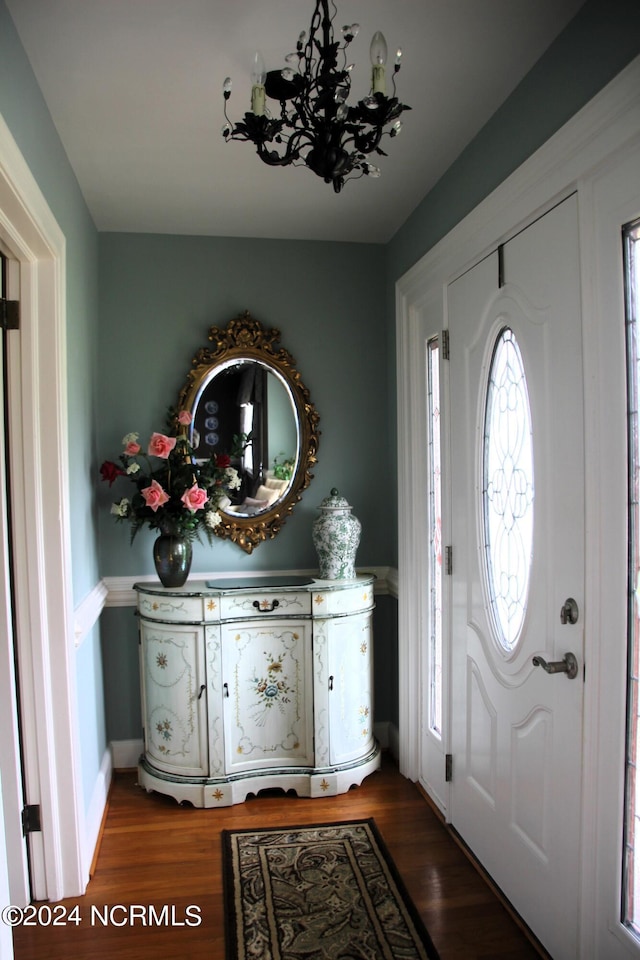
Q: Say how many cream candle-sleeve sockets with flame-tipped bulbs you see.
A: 2